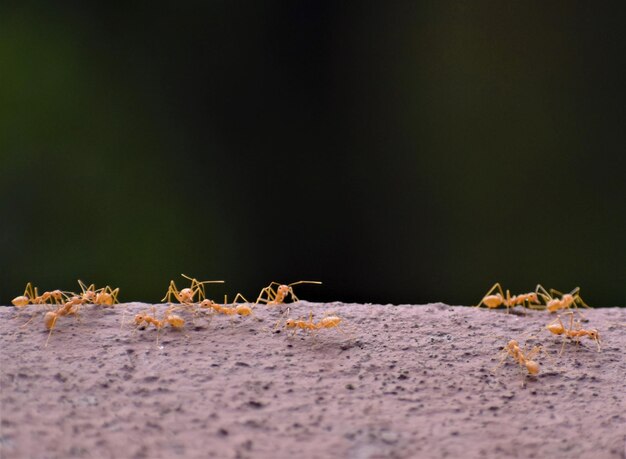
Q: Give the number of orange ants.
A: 12